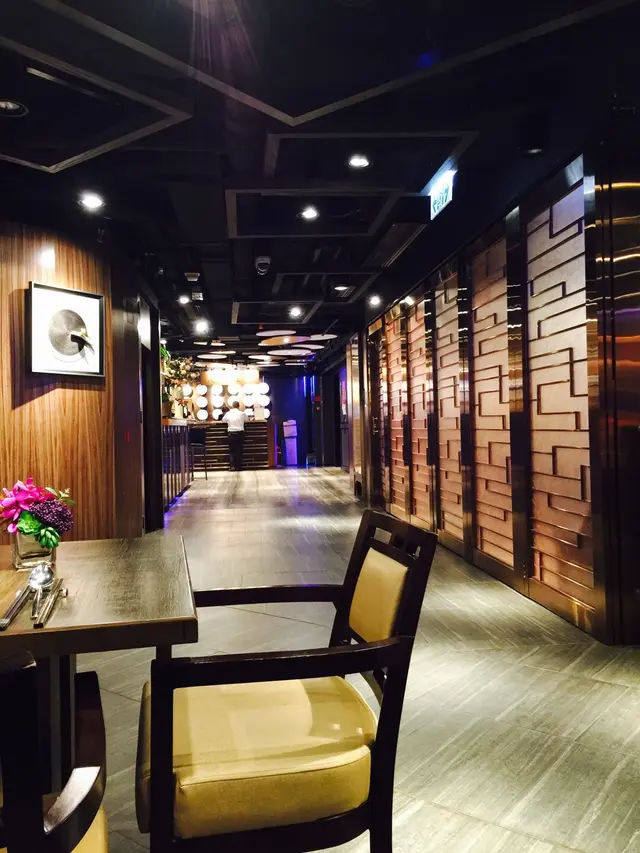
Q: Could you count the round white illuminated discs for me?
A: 15